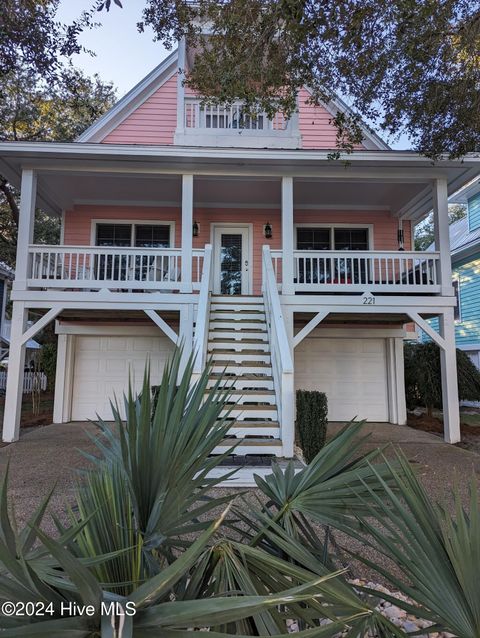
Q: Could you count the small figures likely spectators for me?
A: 0